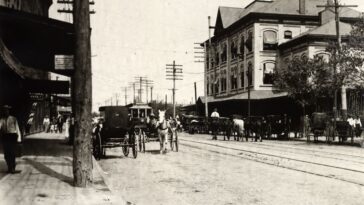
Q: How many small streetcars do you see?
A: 1